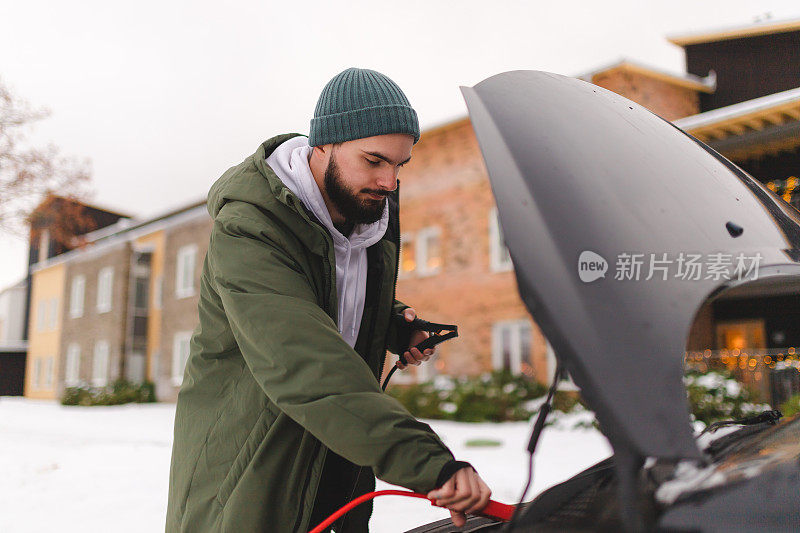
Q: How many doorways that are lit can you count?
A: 1